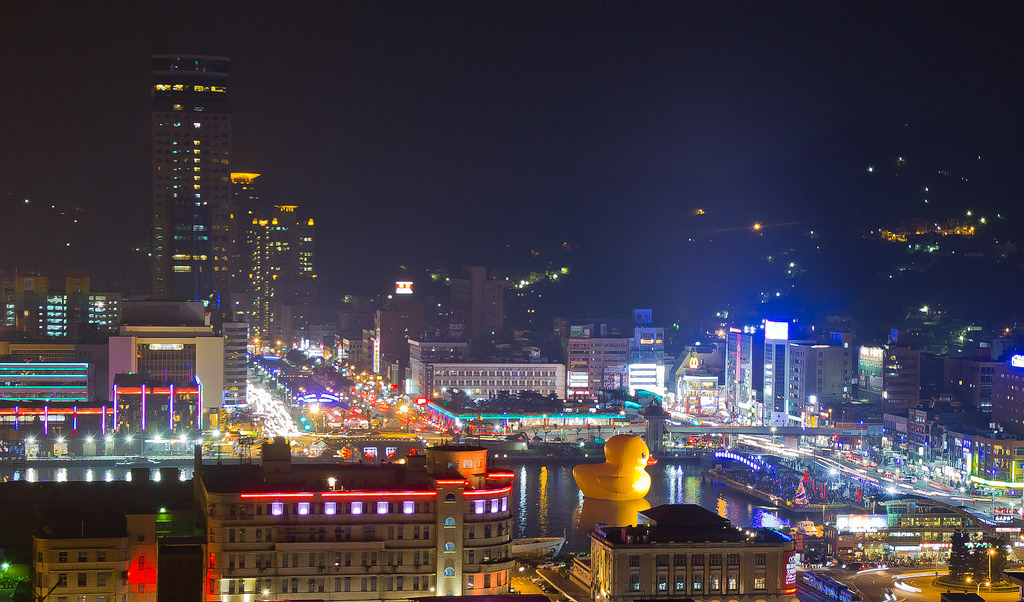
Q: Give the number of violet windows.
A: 9